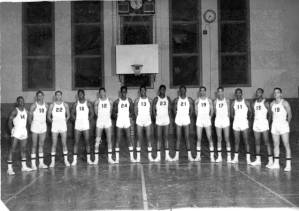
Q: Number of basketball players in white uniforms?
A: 14